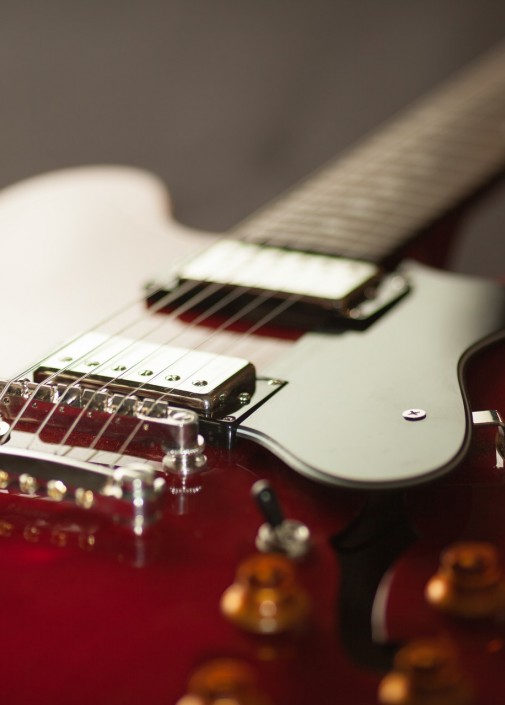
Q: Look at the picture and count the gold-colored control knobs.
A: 4